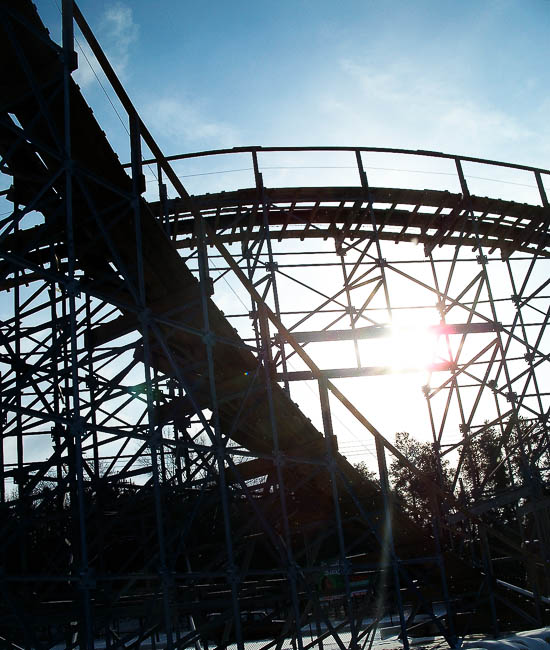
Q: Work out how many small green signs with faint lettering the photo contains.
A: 1